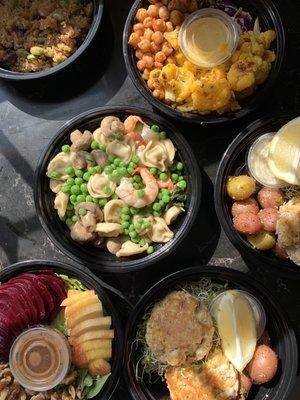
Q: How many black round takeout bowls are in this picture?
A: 6